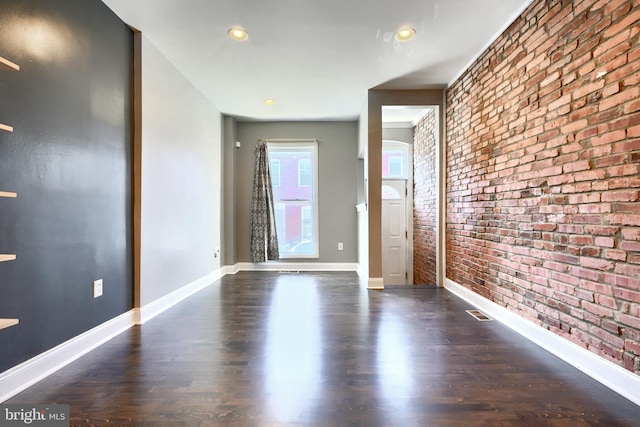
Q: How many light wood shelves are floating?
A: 5